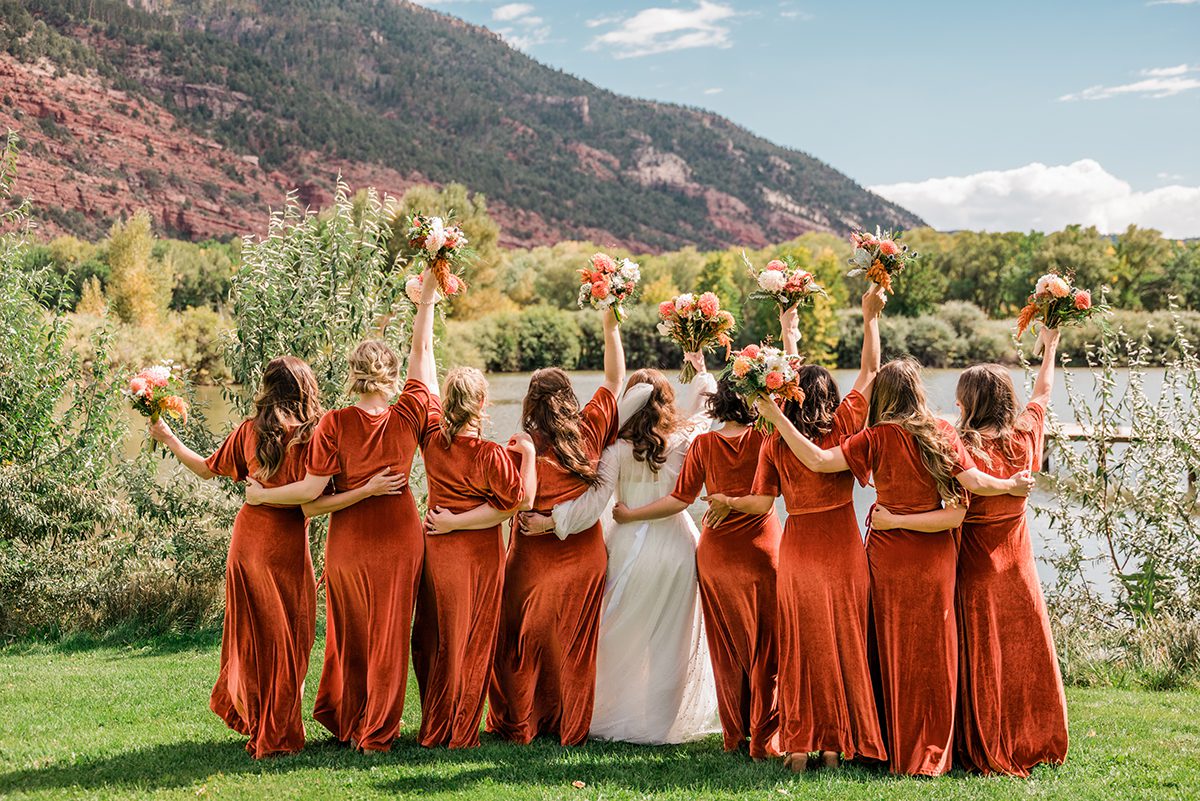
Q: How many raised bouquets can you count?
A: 9